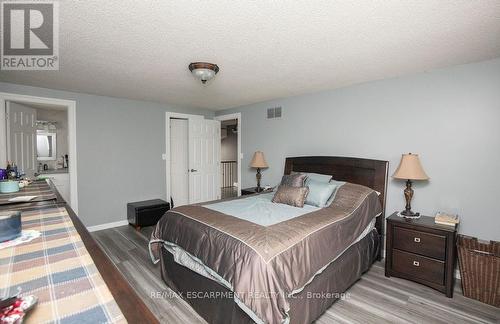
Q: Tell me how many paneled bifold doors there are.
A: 1